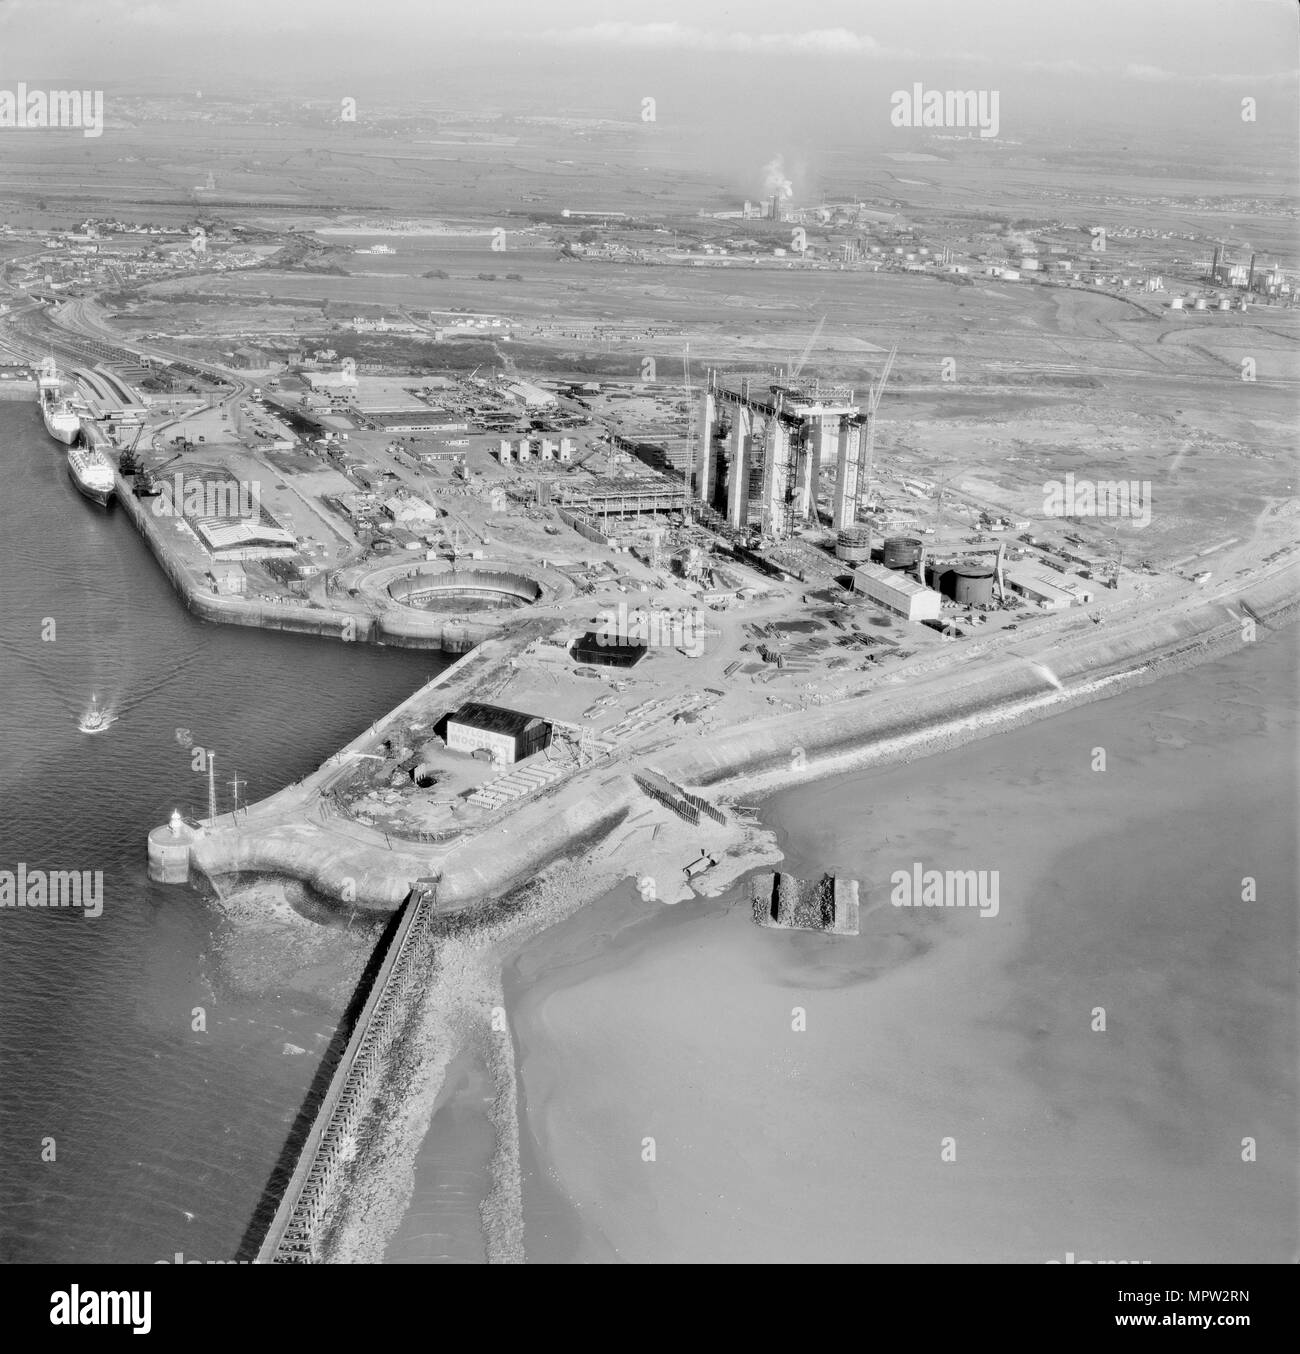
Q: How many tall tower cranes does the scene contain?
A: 3